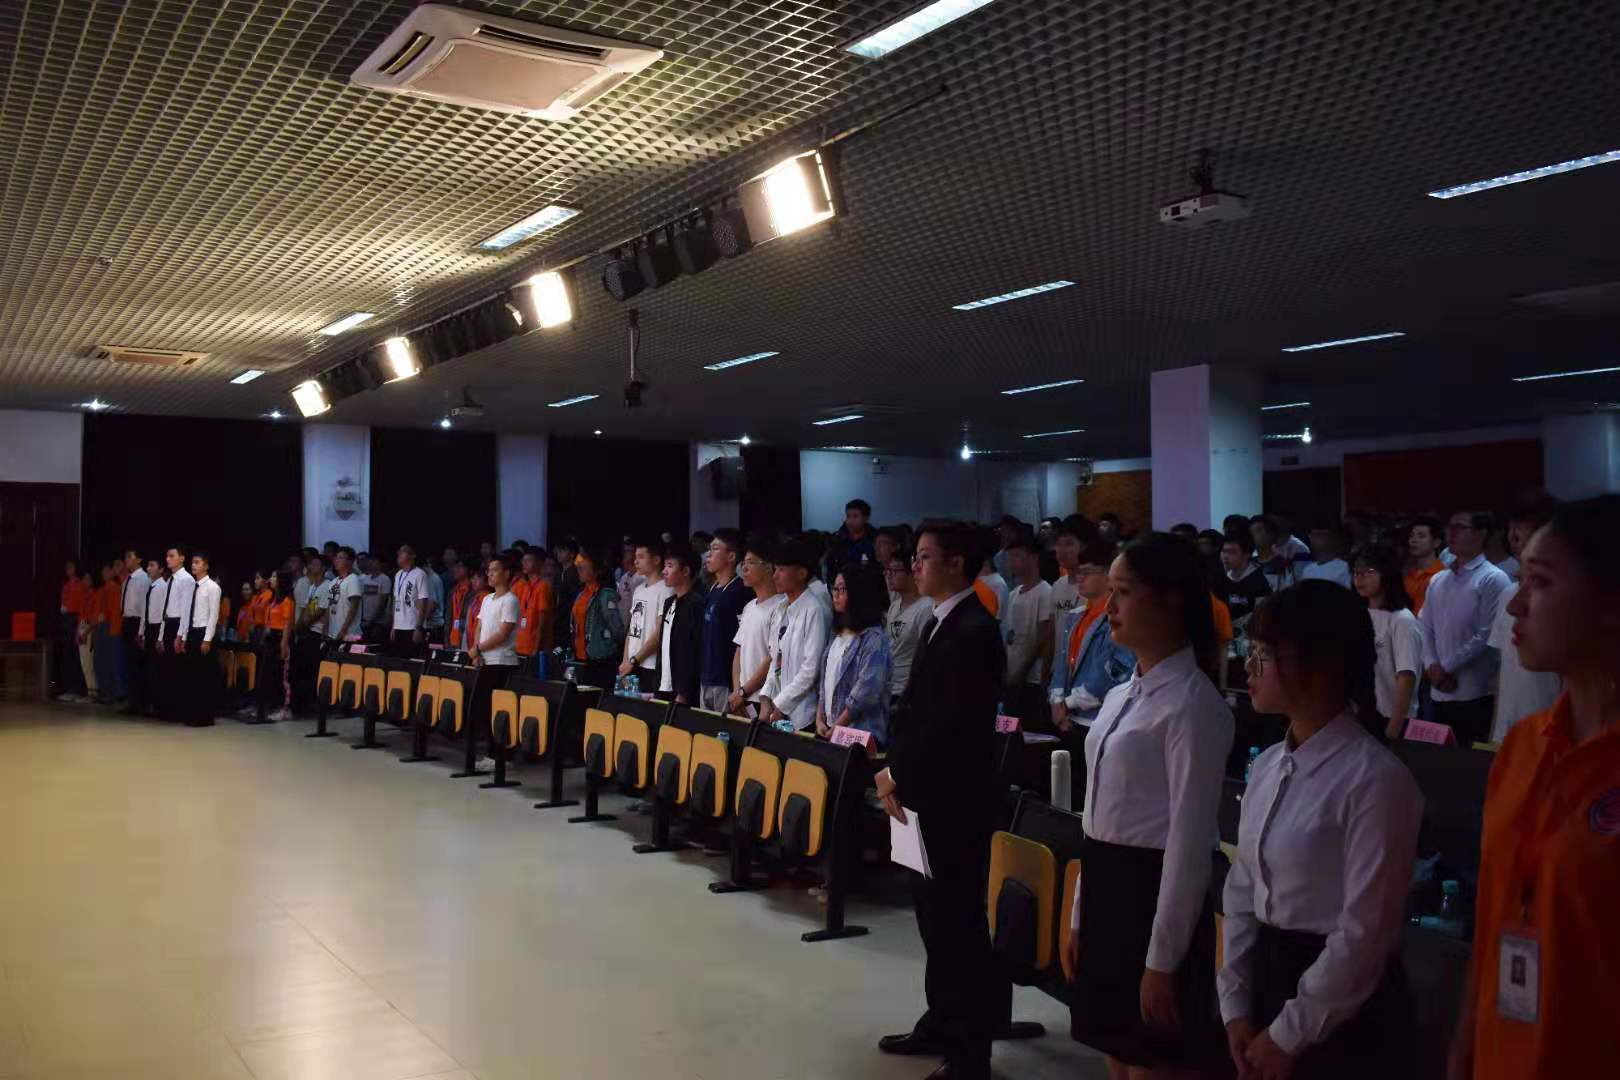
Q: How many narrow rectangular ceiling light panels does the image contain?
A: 14